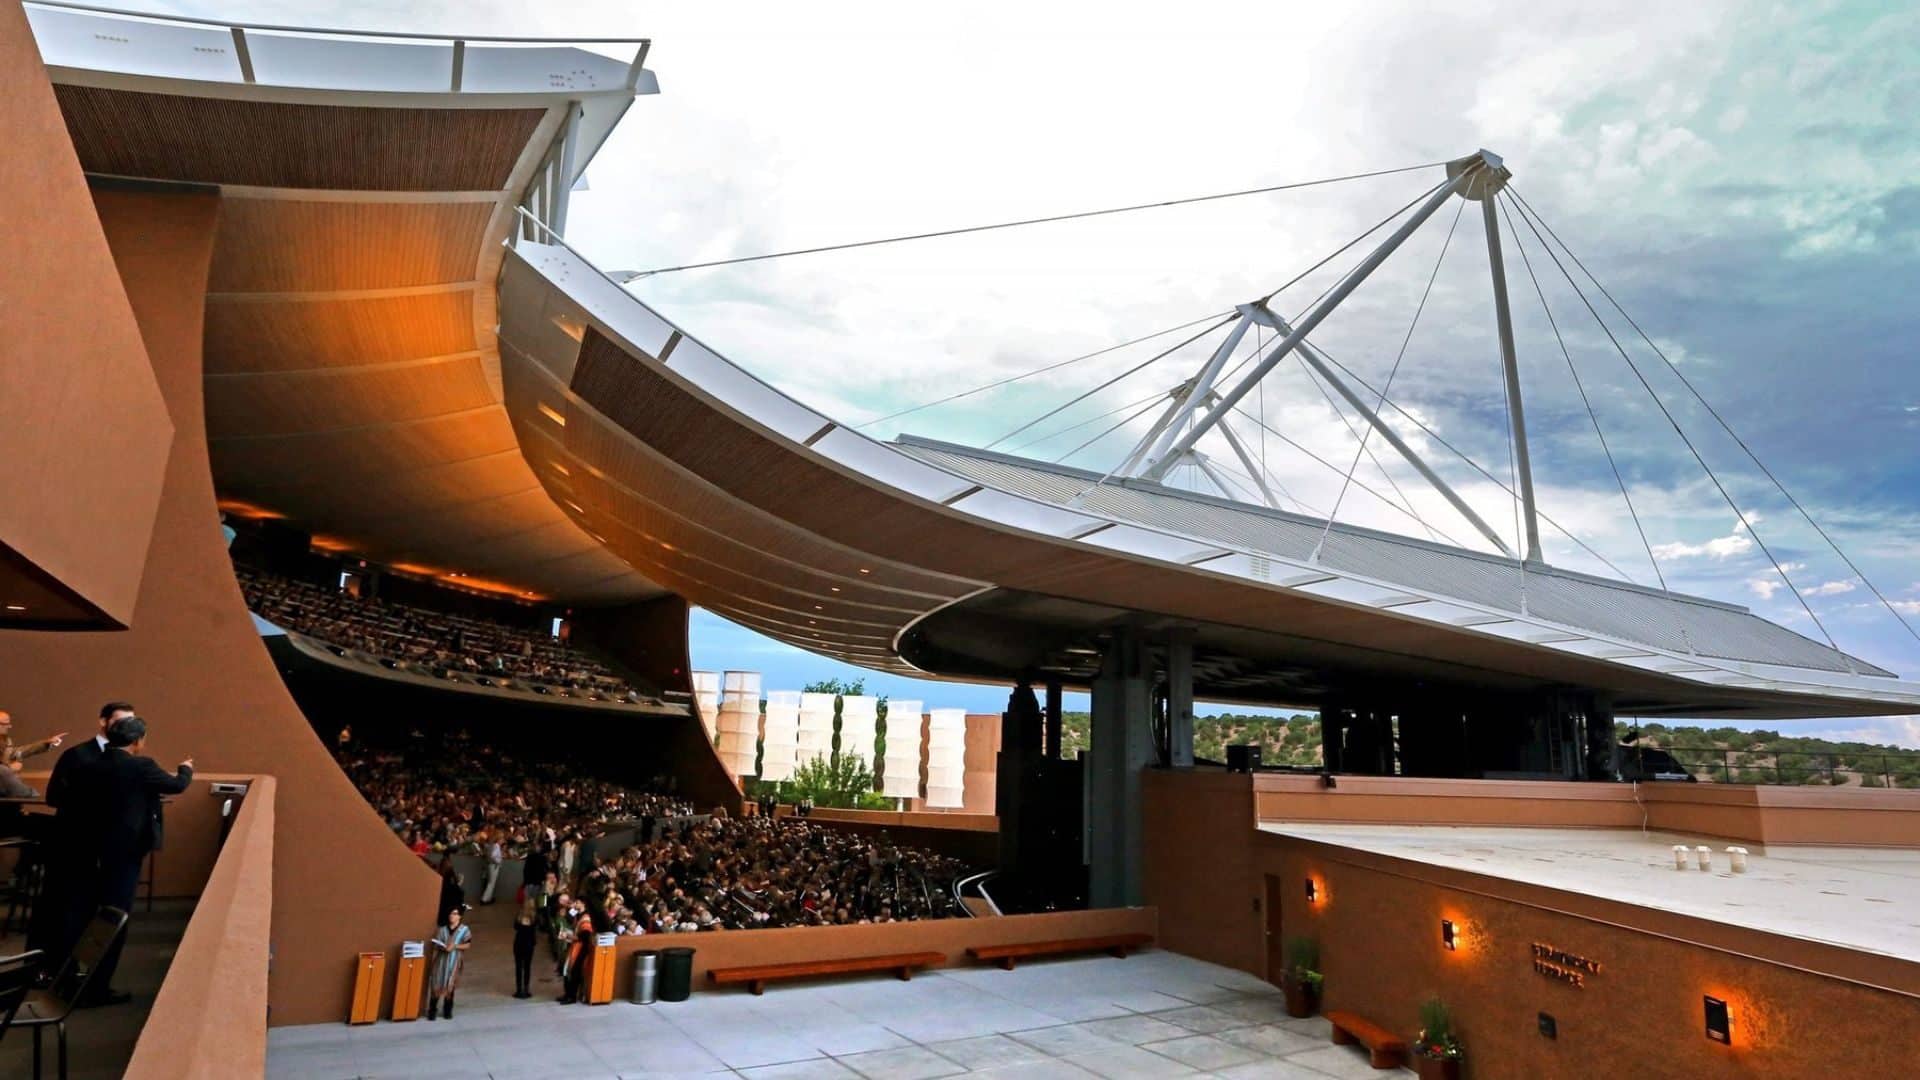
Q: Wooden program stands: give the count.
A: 3